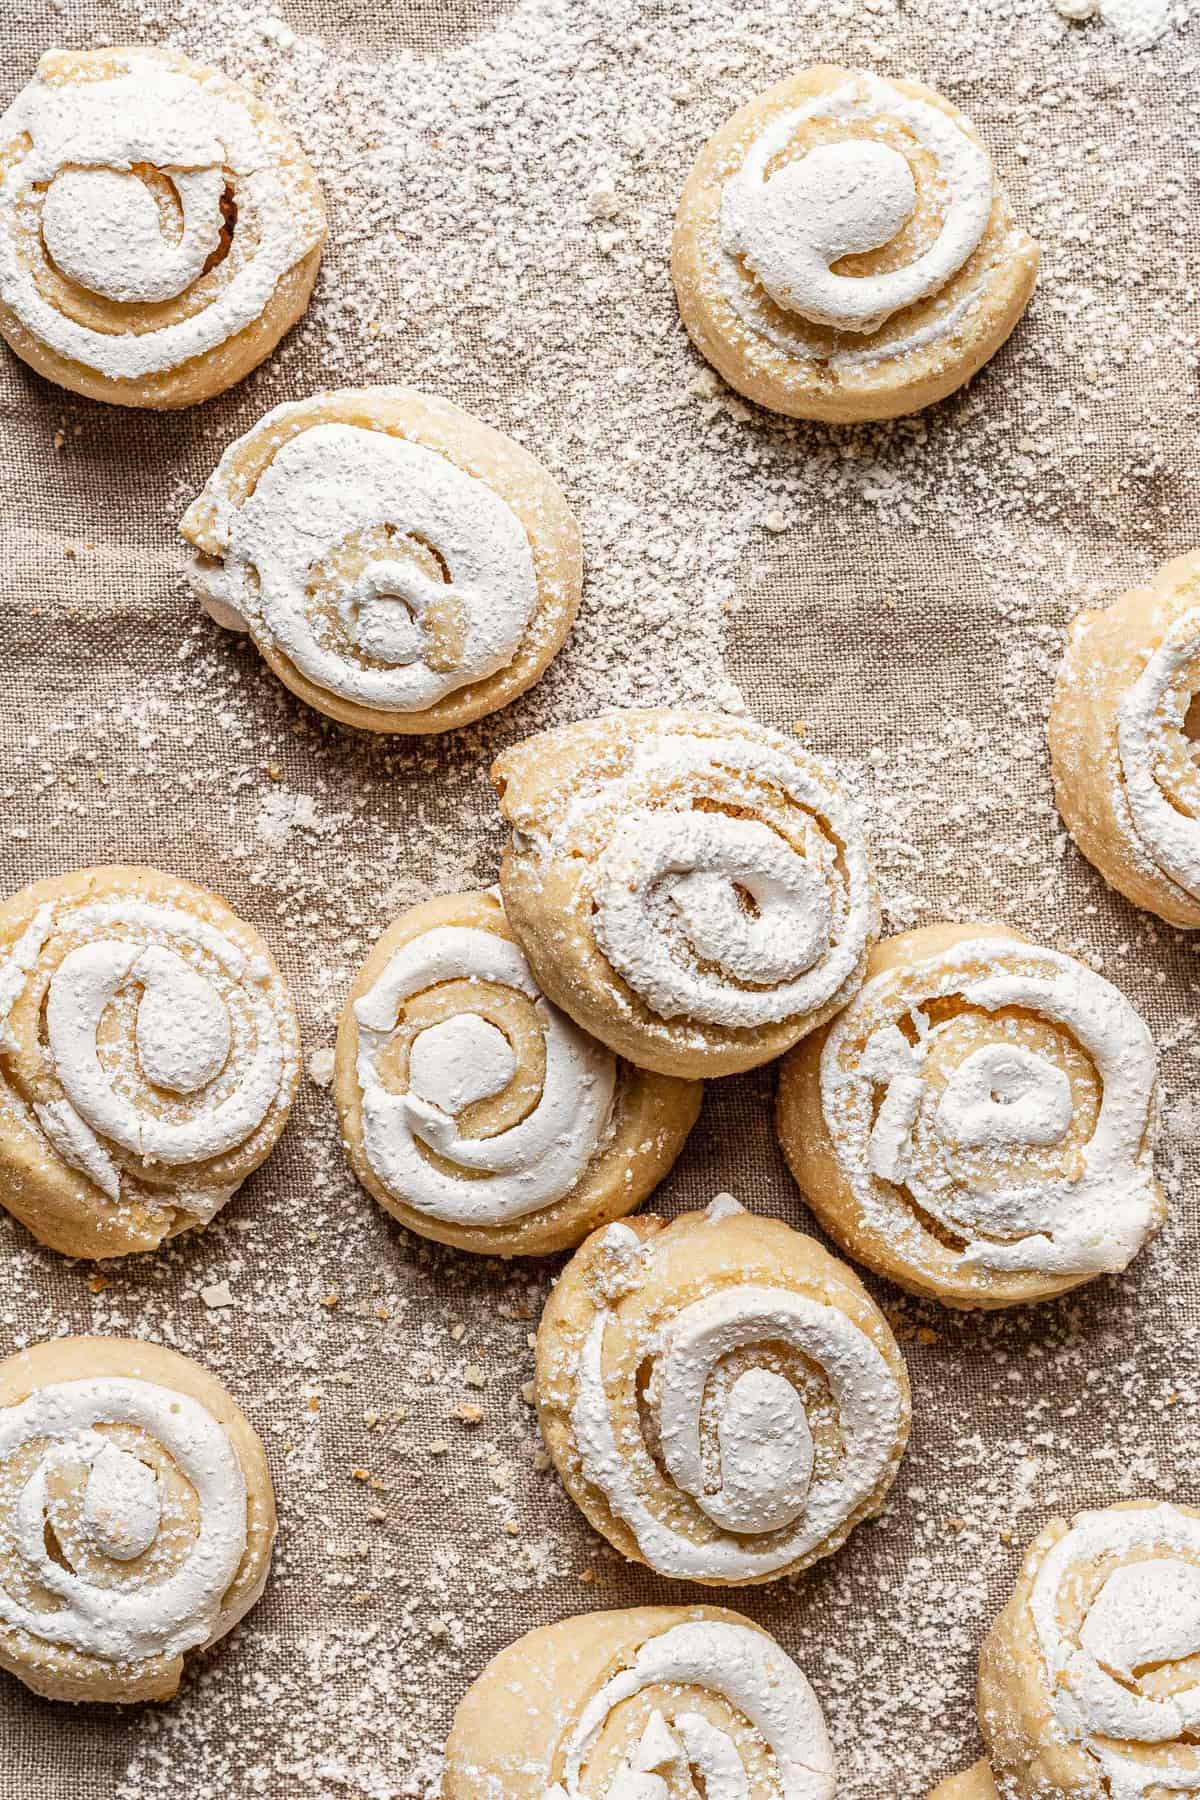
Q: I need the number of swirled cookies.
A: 12